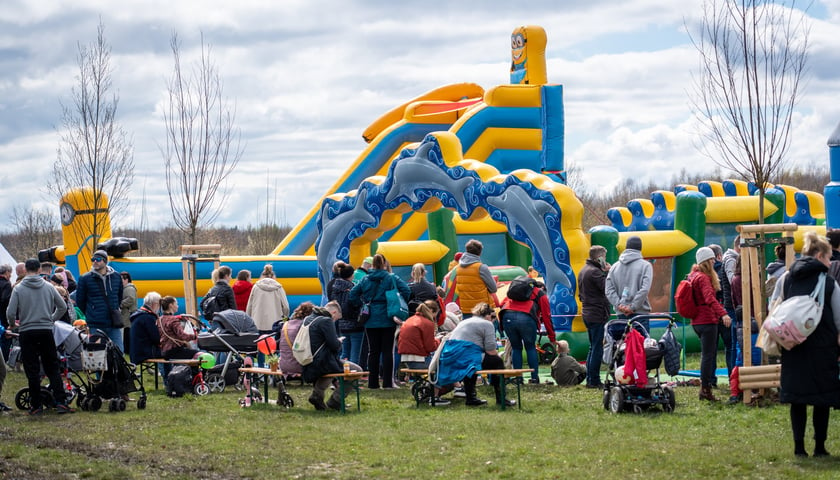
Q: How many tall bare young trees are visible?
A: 3